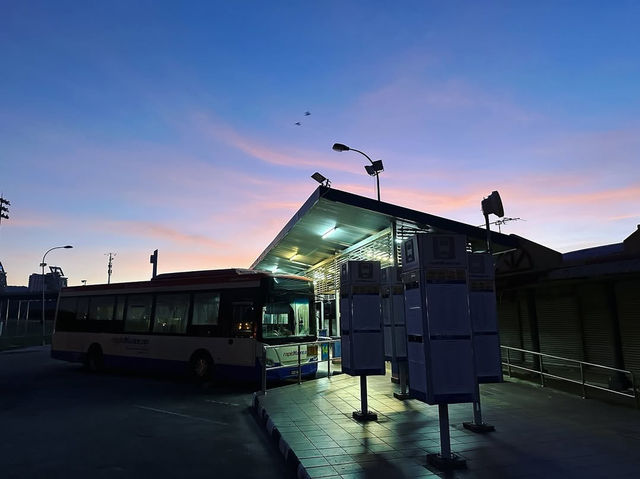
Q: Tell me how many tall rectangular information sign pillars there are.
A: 4